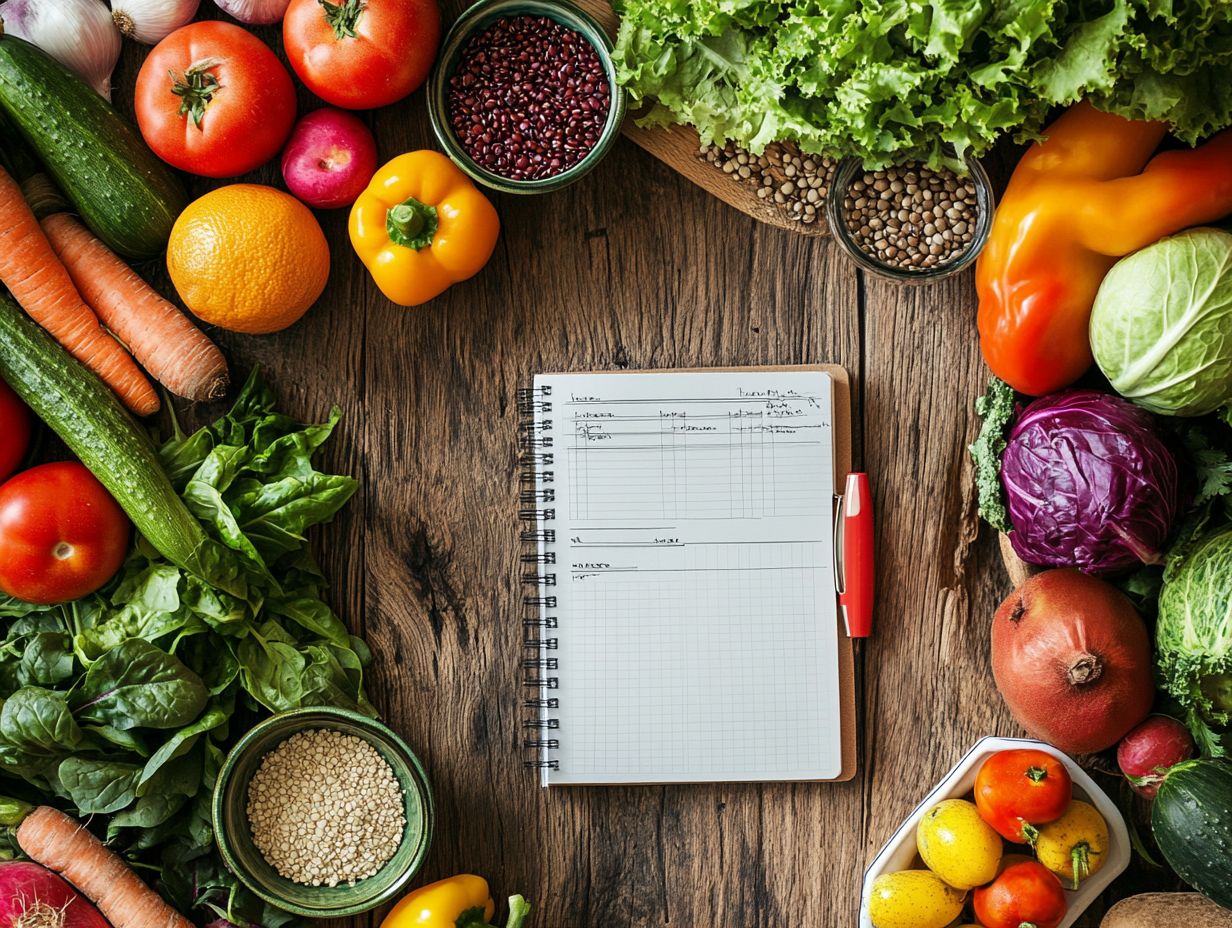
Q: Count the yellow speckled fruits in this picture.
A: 3